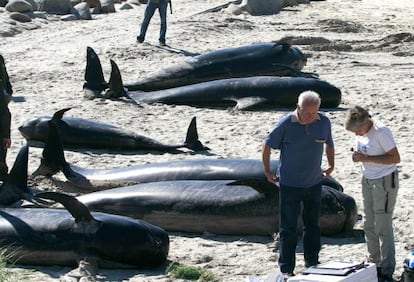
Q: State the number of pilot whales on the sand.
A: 6